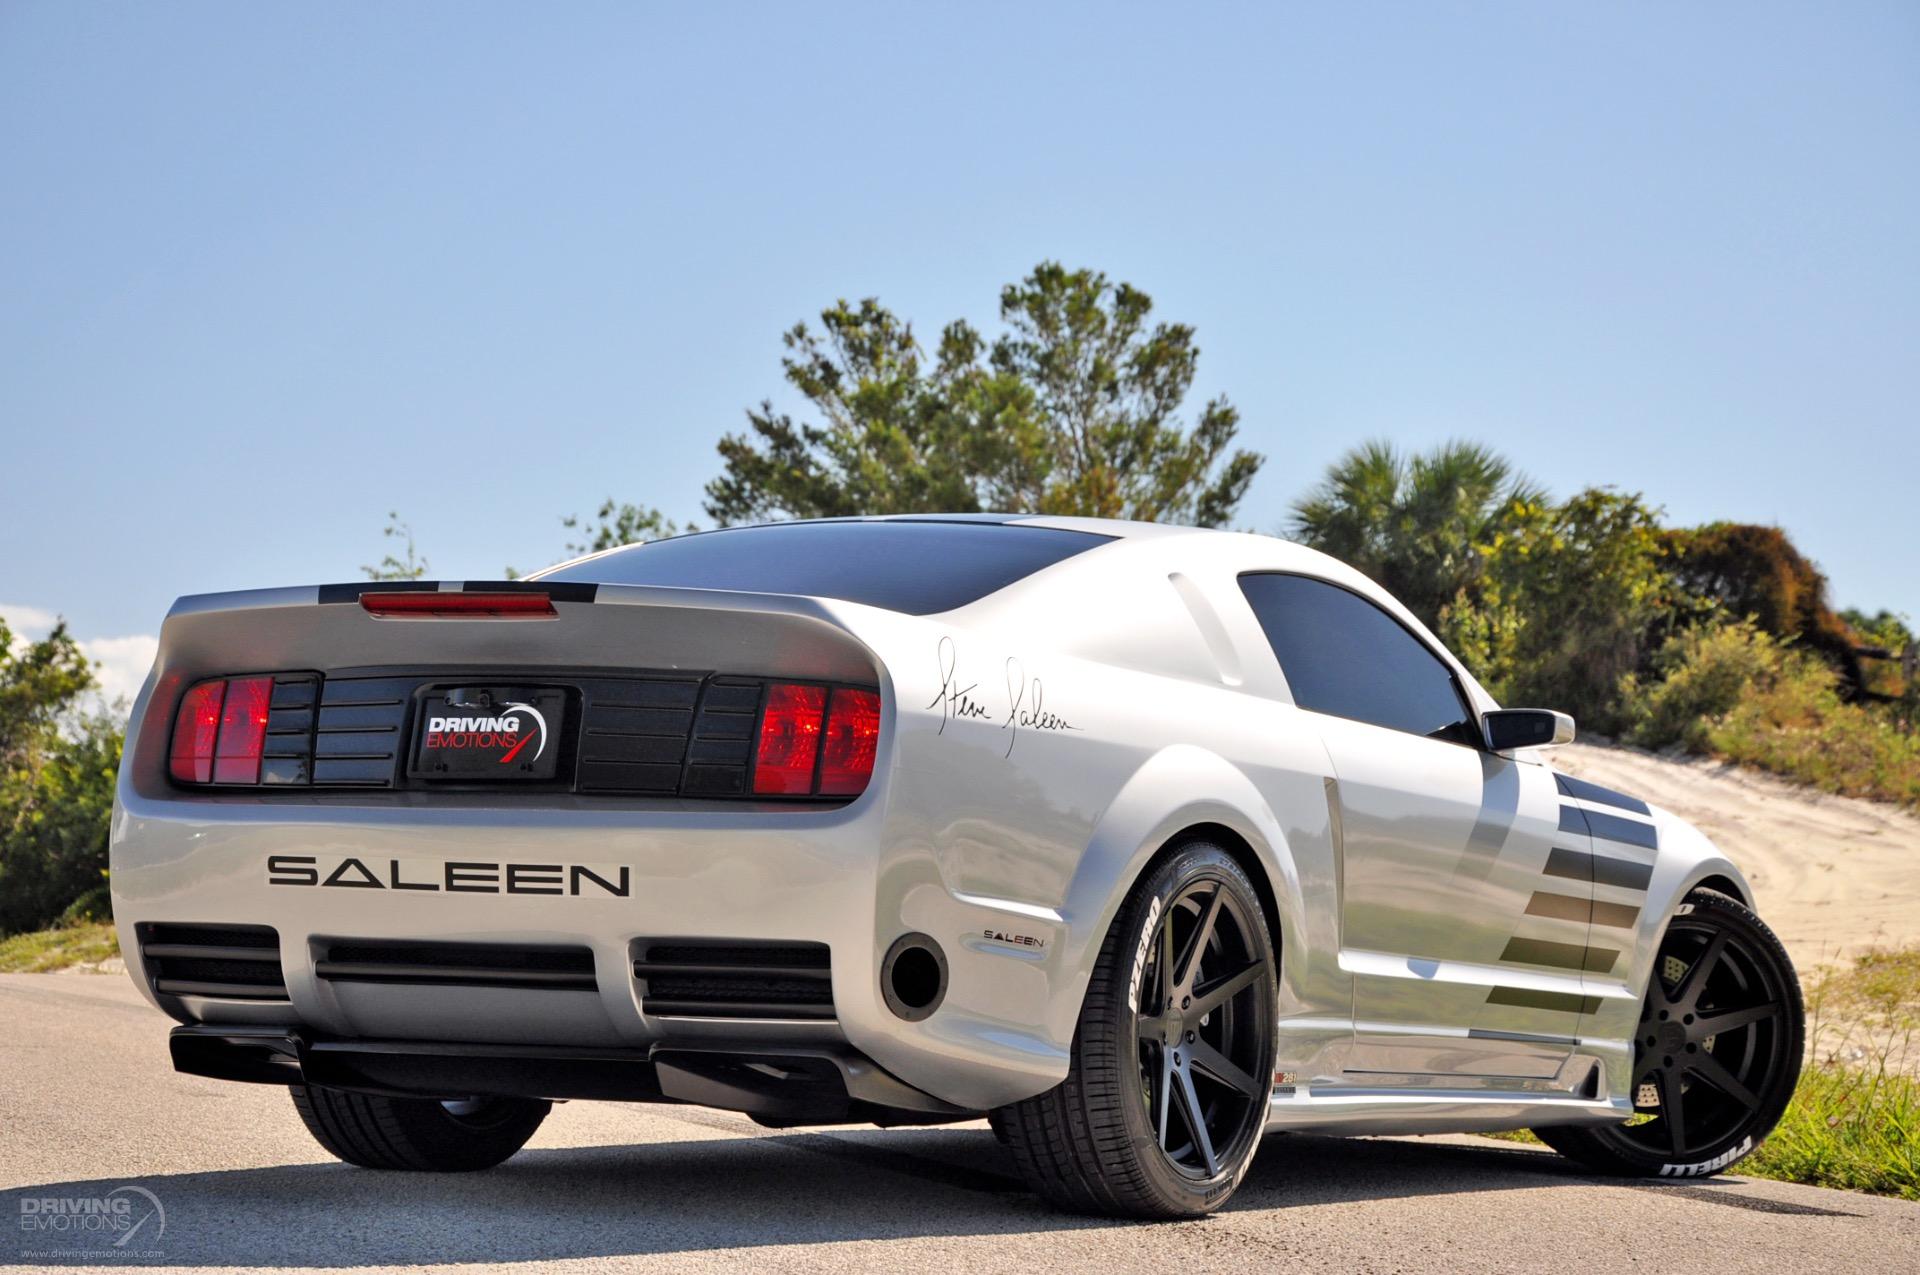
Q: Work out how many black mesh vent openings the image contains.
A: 3